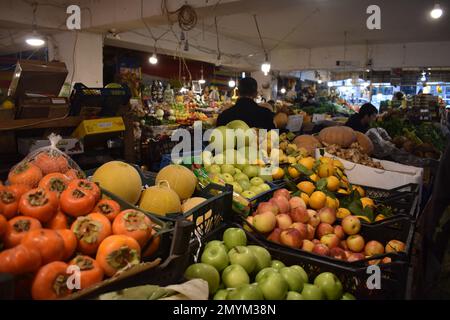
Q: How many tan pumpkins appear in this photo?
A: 3